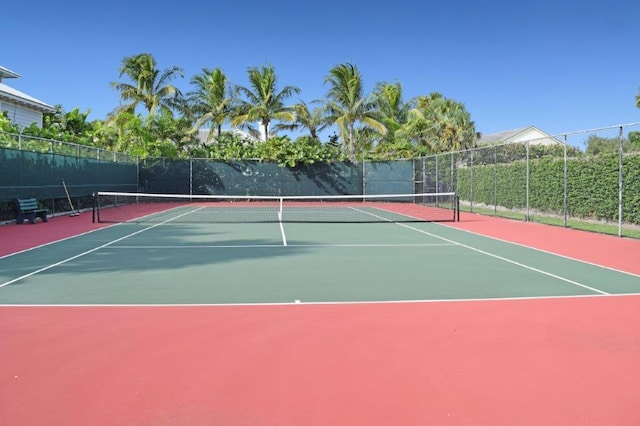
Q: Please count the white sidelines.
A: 4